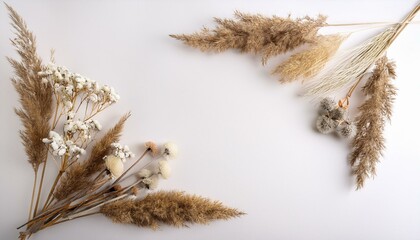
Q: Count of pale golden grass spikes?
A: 1